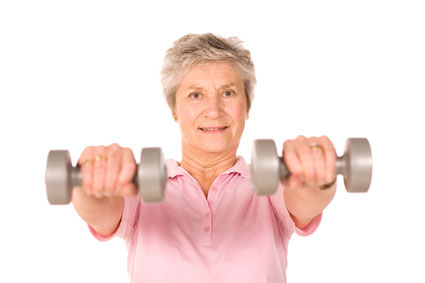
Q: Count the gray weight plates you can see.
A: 4